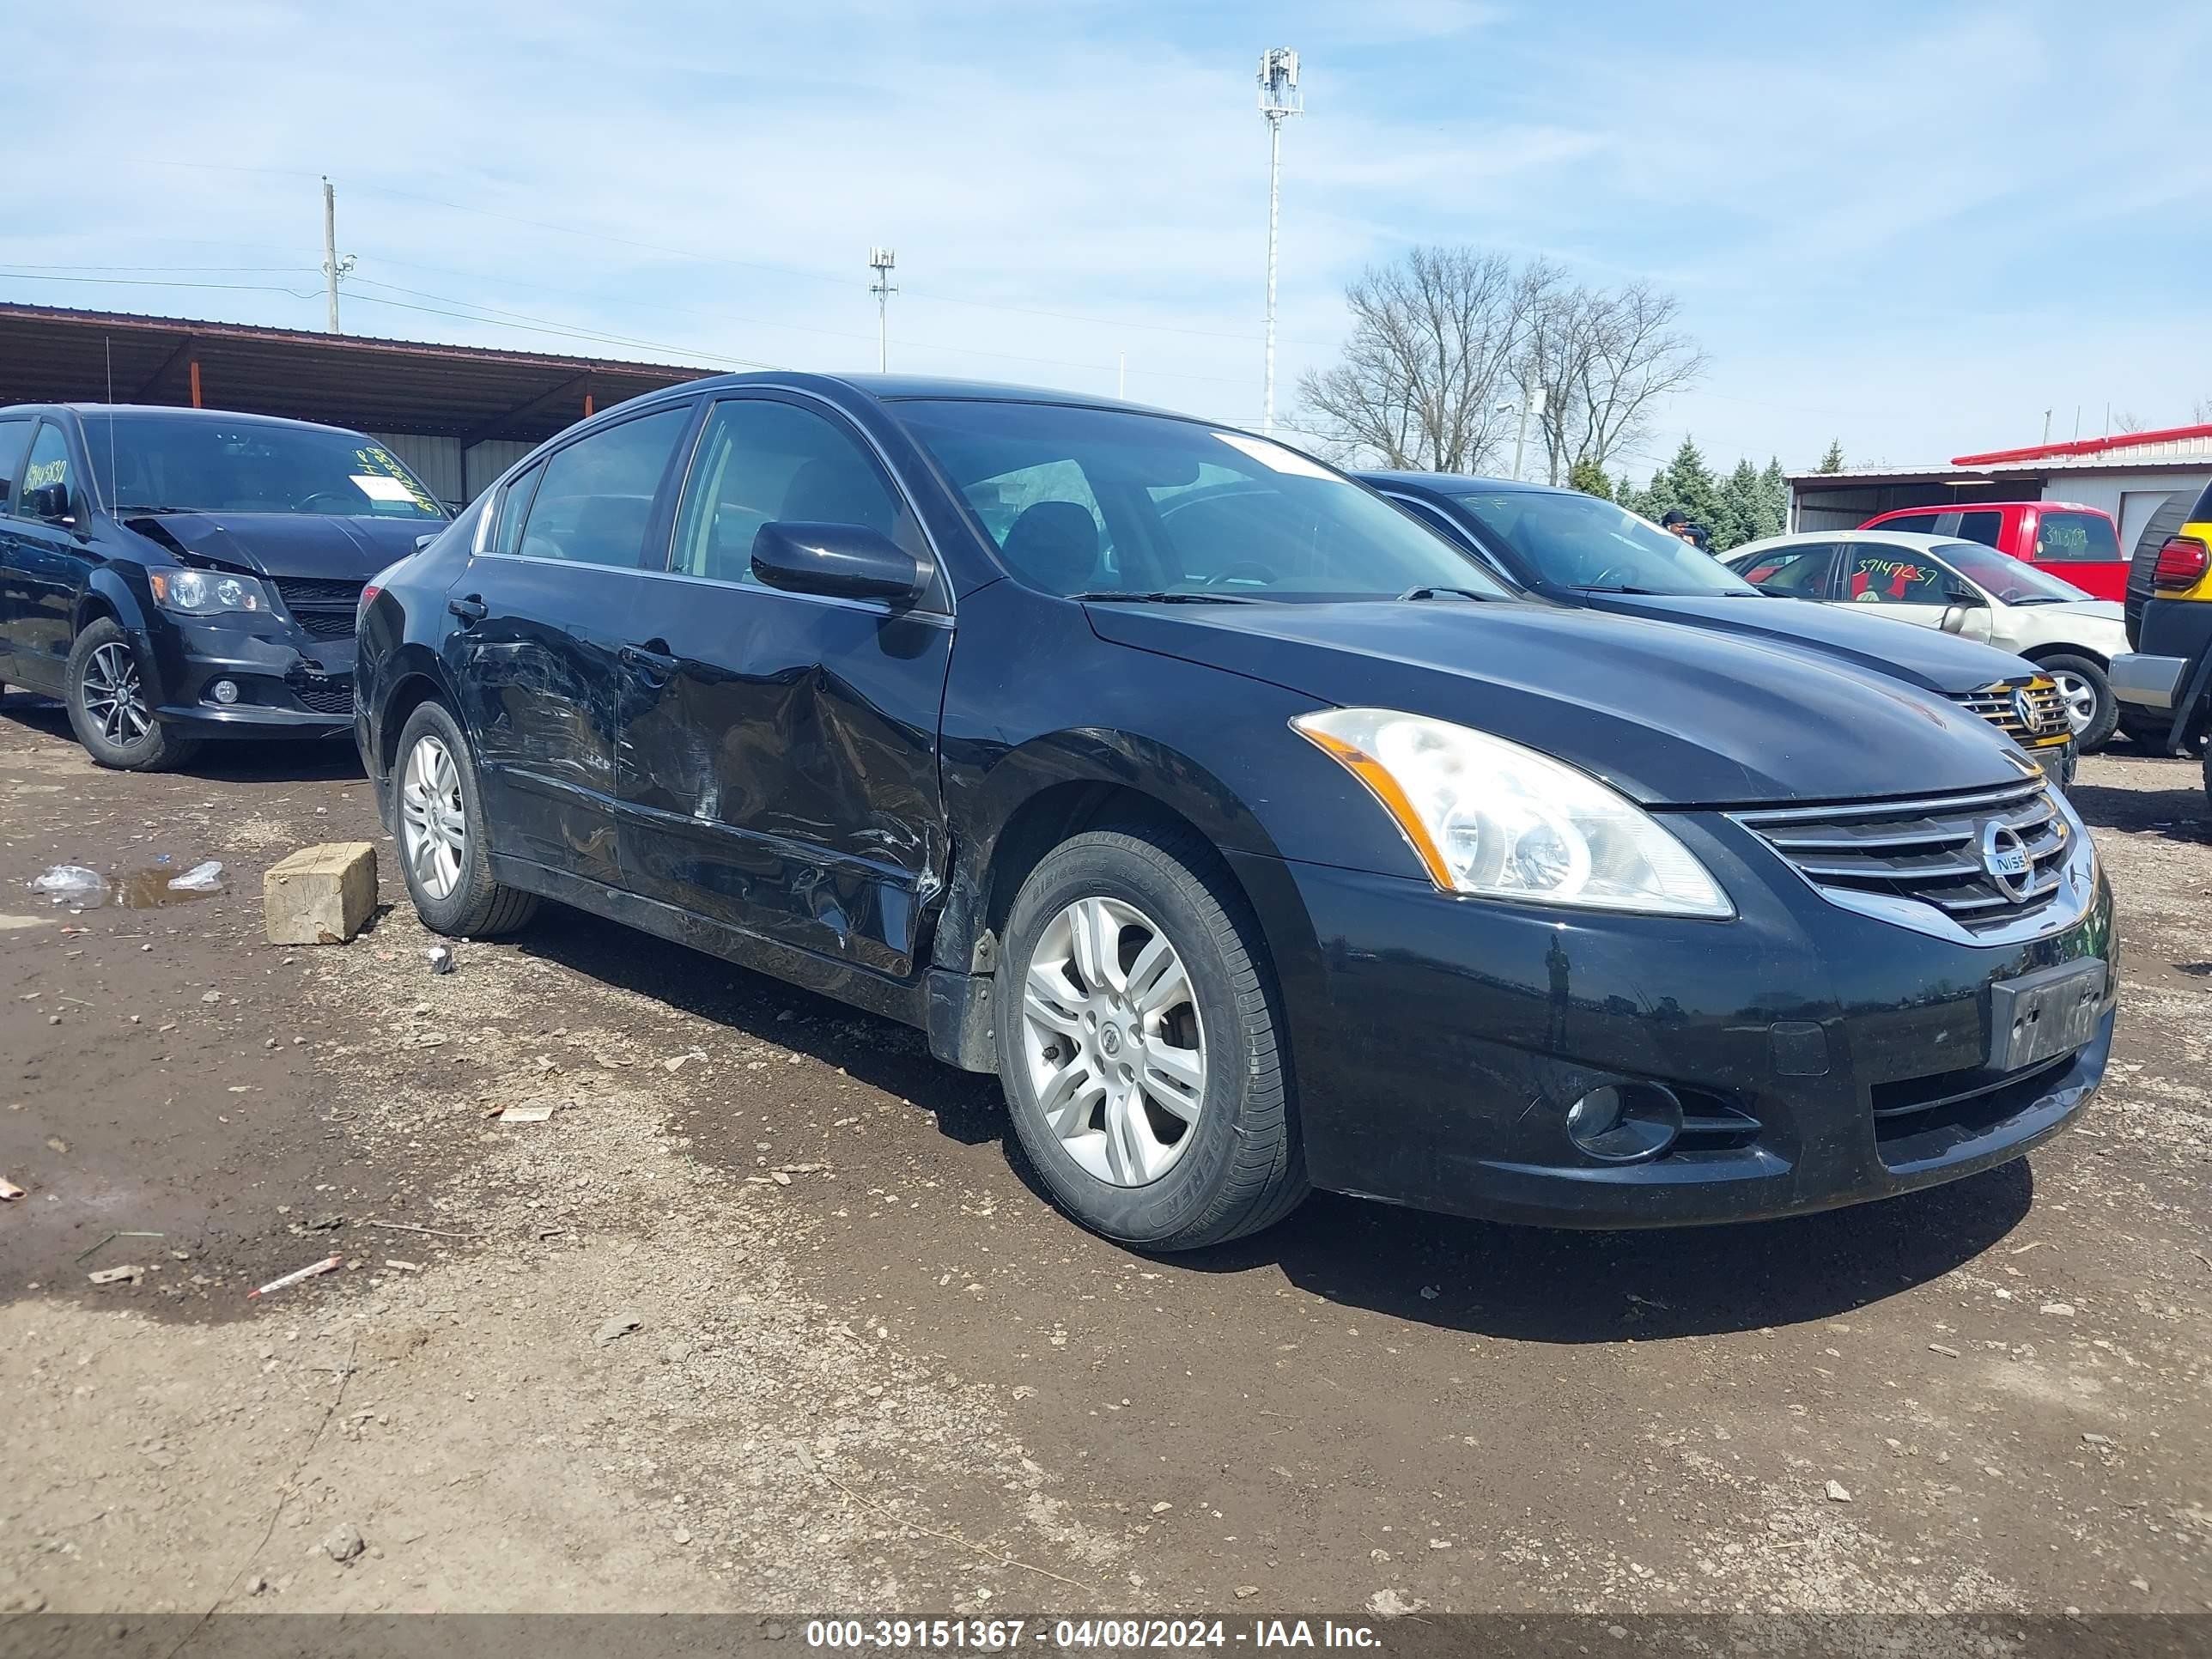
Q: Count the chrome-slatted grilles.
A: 2